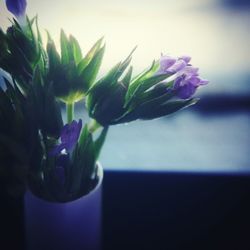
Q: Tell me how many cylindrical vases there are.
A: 1